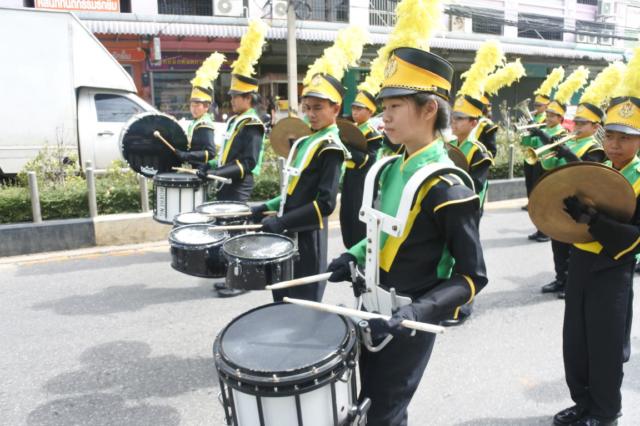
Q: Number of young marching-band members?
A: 11